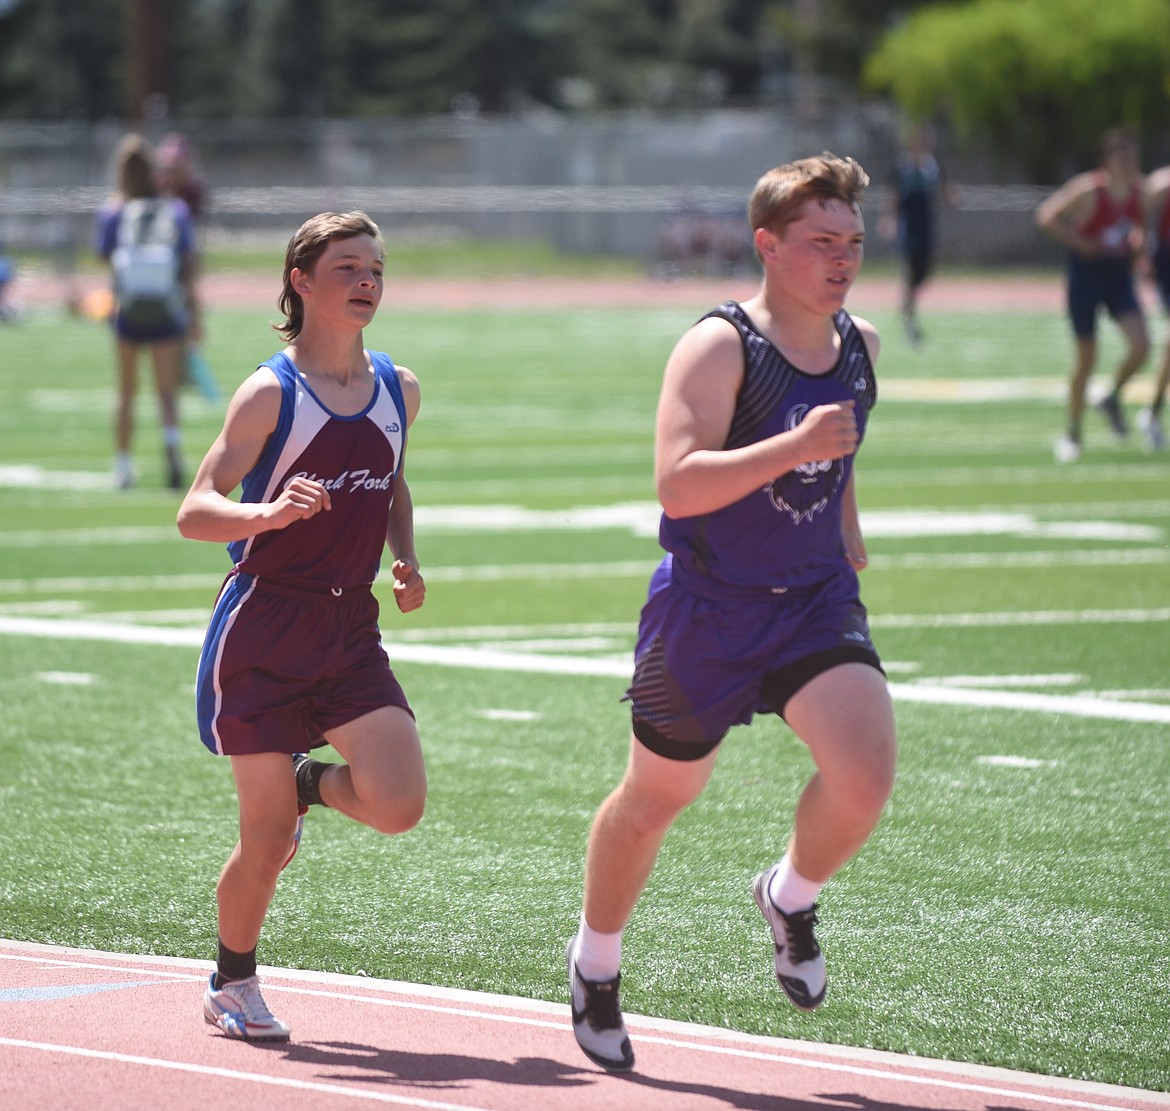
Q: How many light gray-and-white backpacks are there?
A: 1